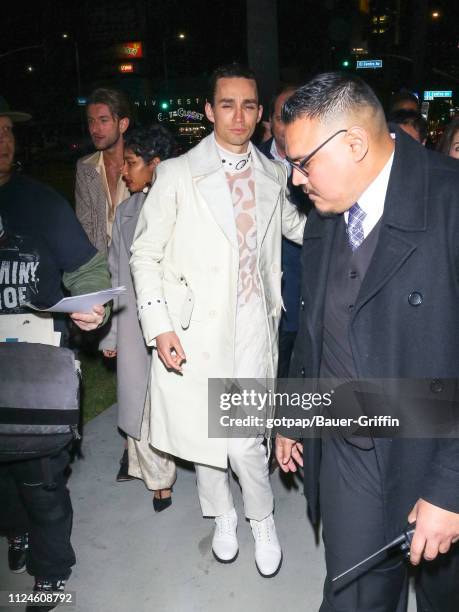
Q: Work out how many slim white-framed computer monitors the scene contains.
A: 0